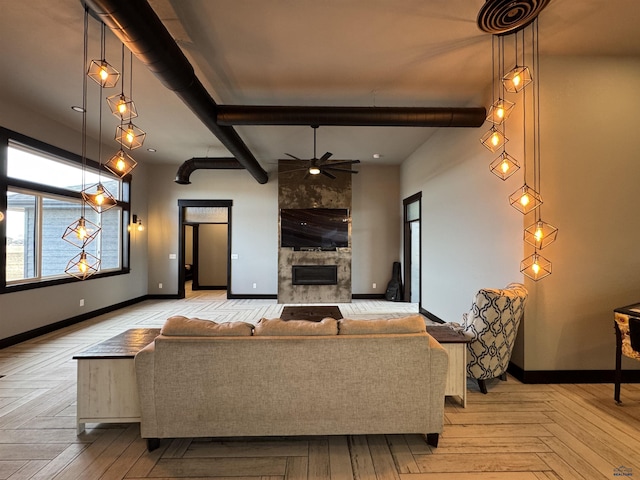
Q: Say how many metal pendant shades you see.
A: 14